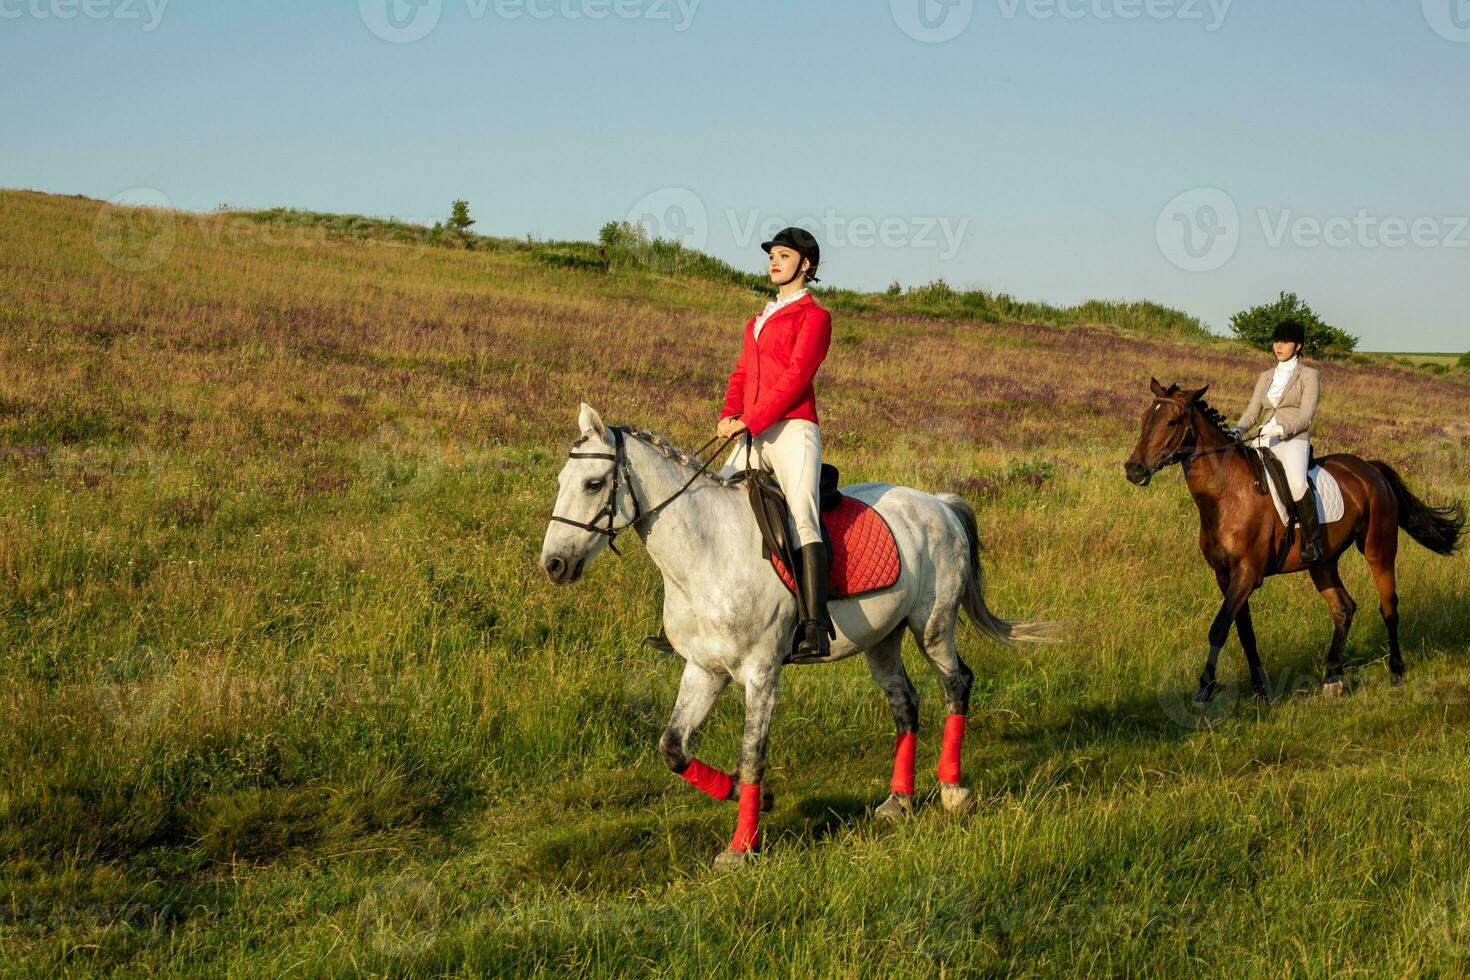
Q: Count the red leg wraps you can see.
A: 4